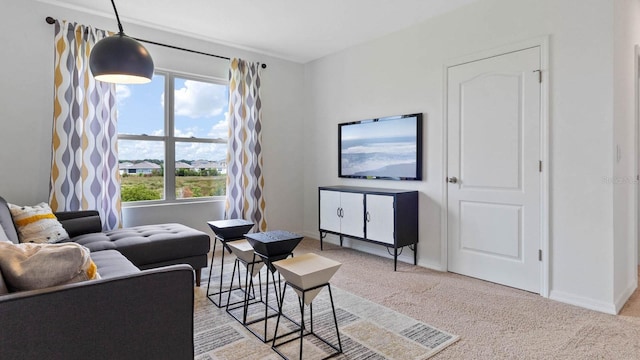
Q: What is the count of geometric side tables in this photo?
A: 4